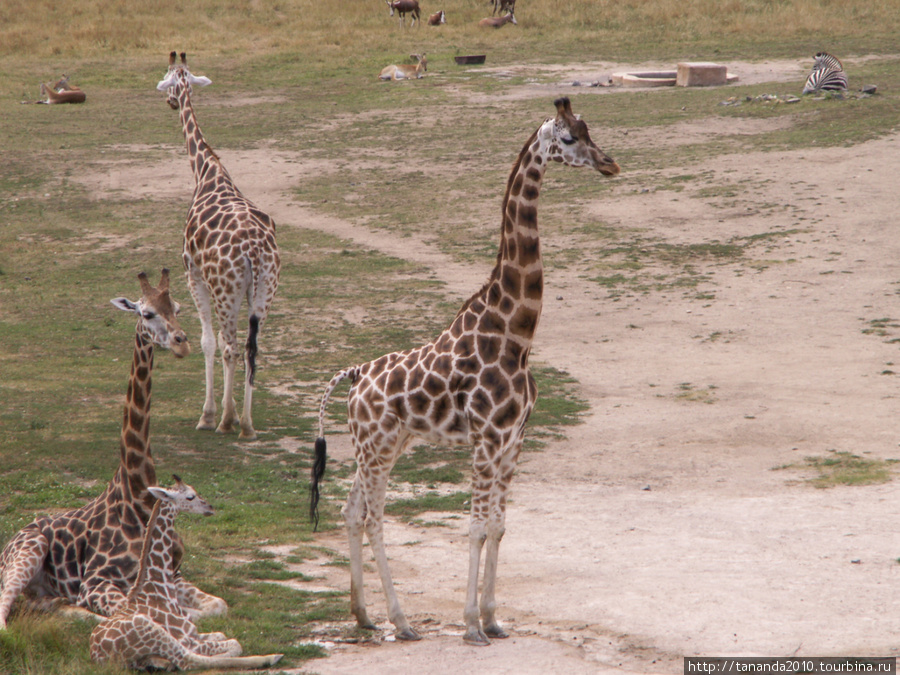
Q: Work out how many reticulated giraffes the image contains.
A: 4